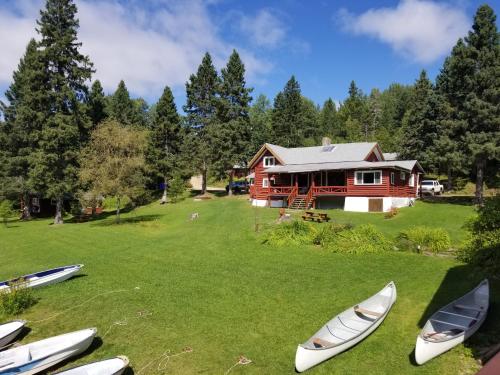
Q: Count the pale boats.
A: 6